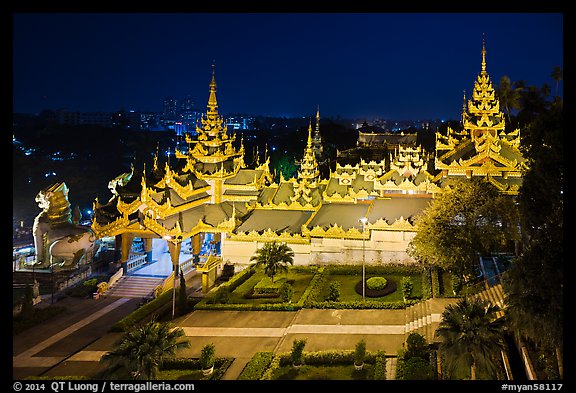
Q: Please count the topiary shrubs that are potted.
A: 3